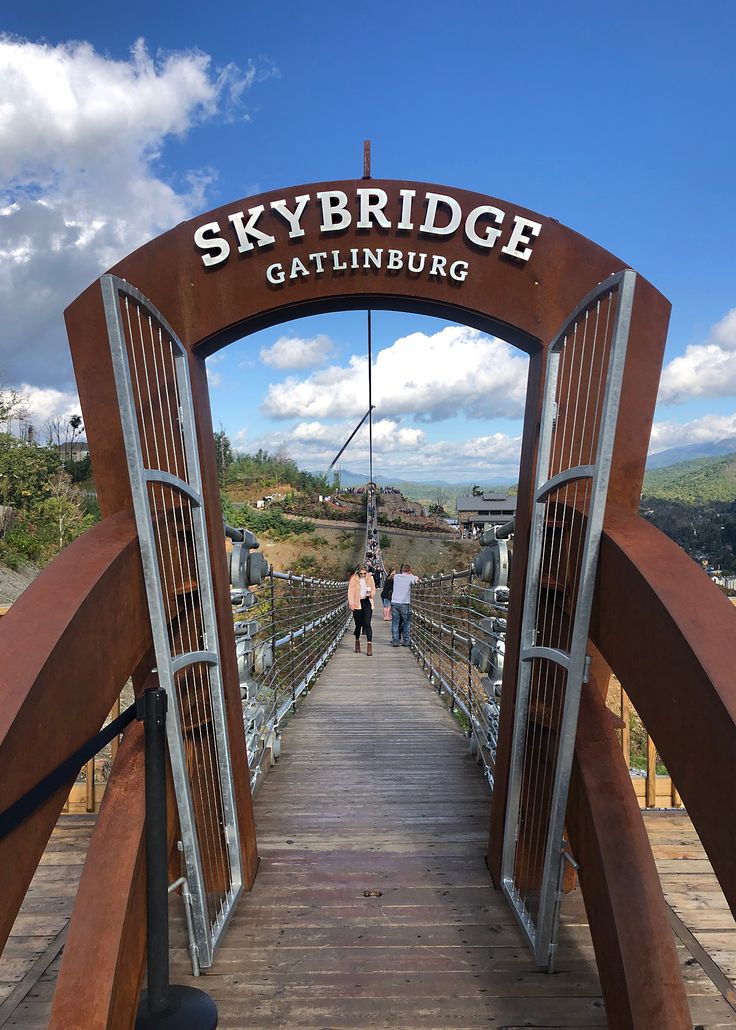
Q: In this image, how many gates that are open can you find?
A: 2